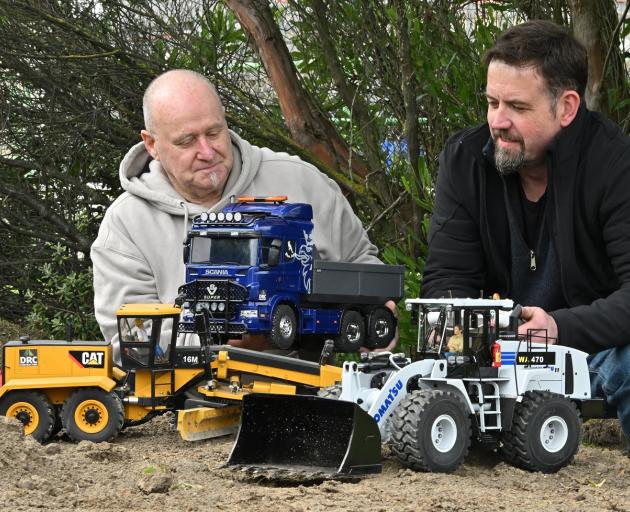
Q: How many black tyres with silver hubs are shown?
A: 3